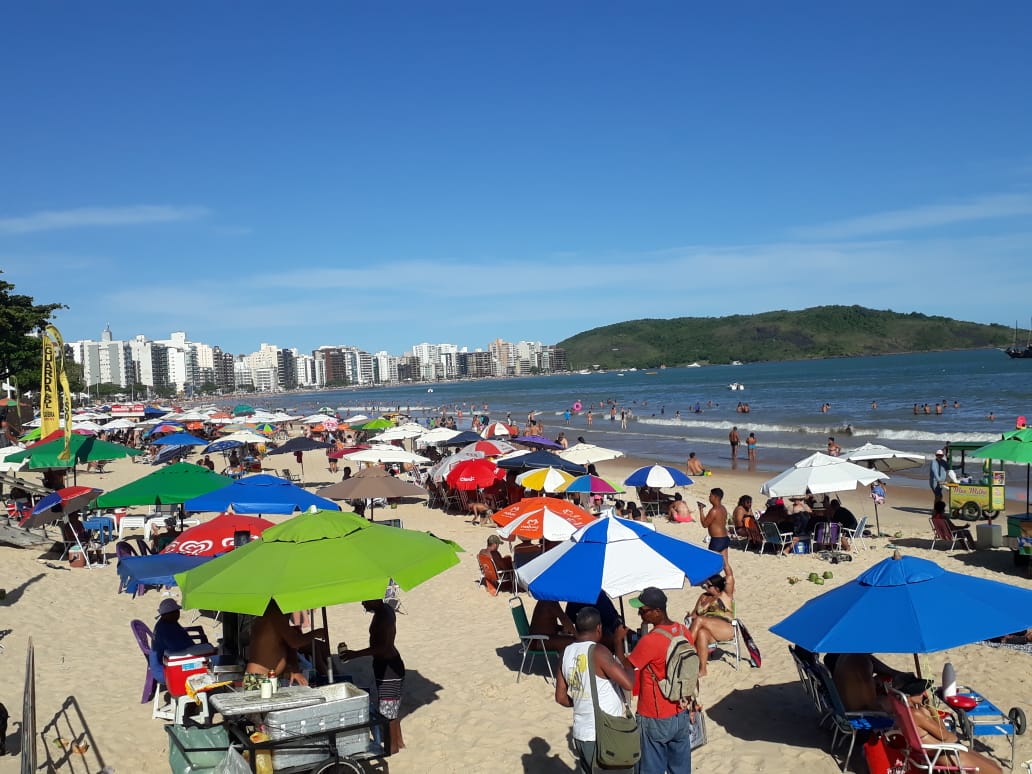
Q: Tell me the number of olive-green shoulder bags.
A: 1